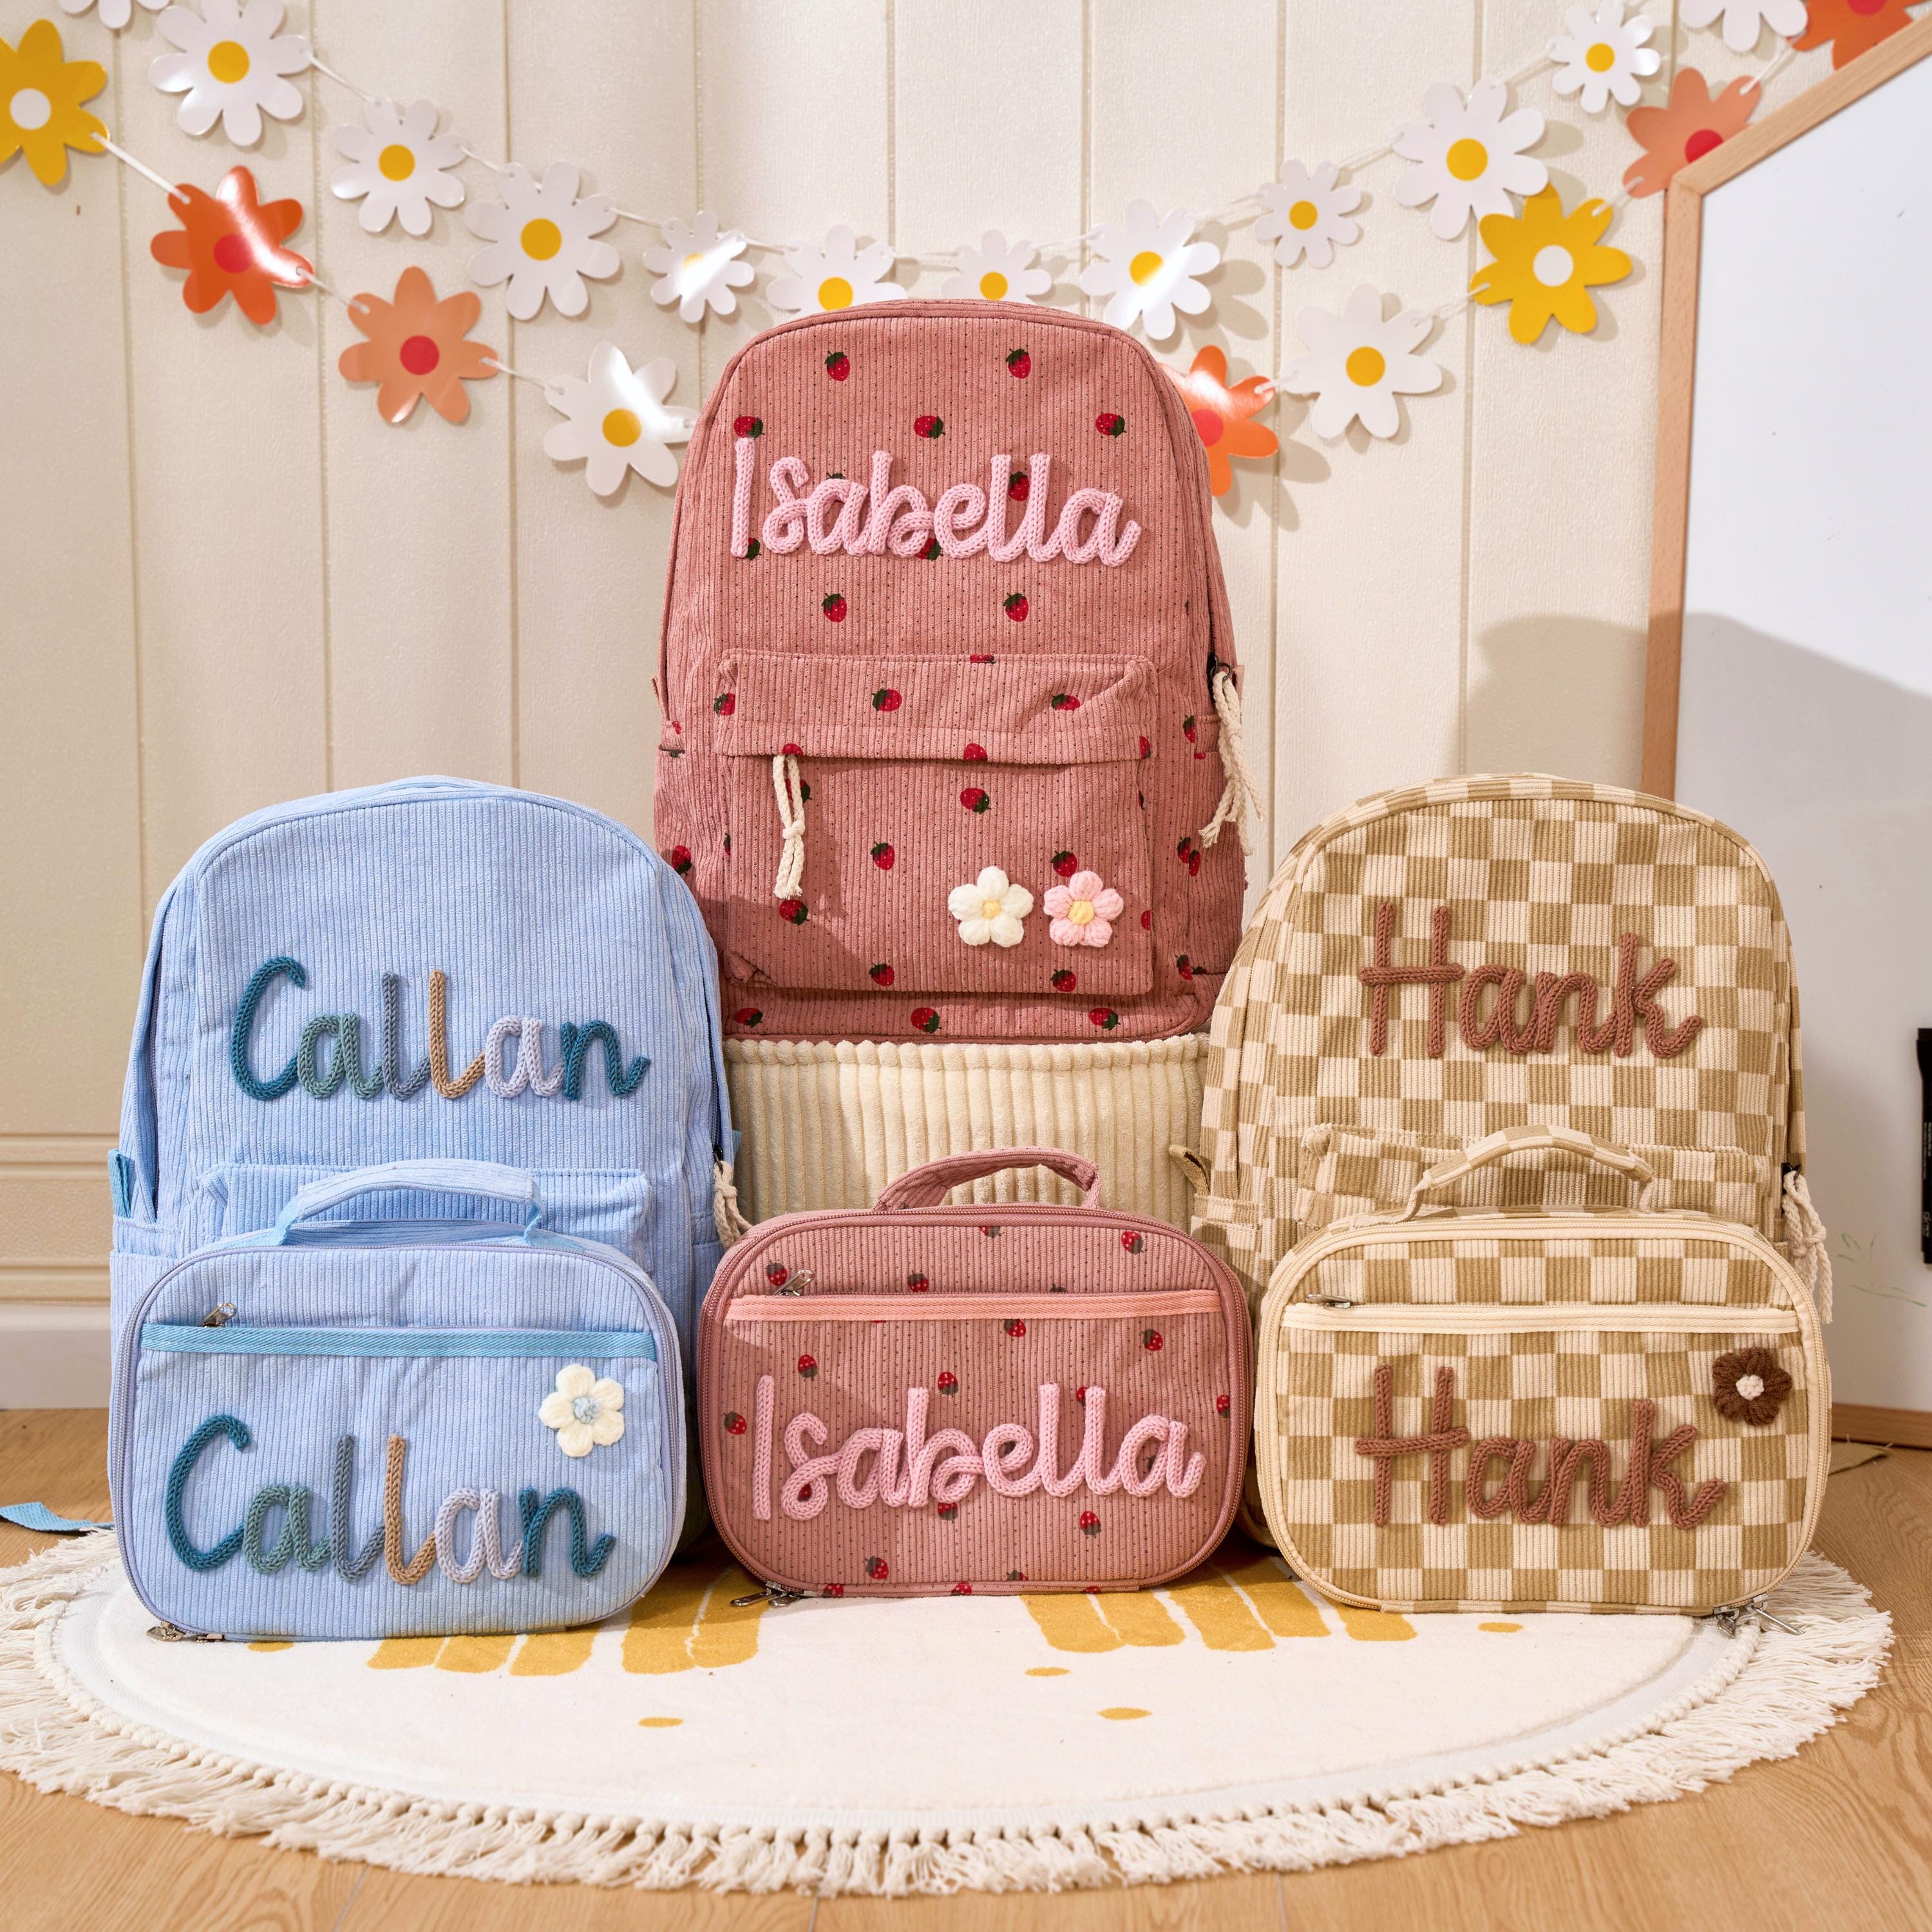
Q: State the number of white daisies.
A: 14